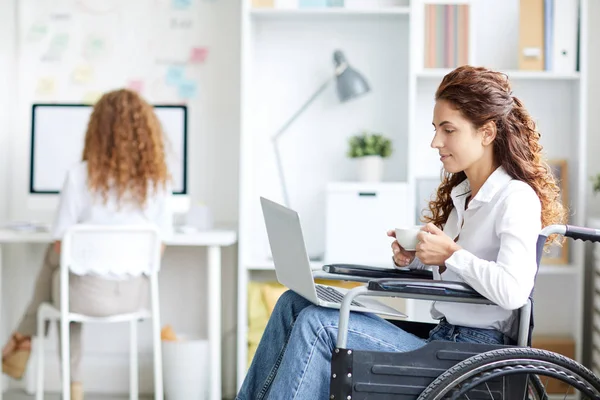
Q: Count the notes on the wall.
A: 11